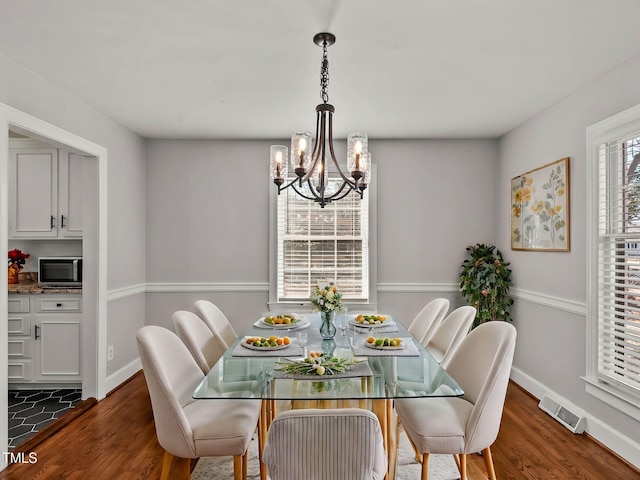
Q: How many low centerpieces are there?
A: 1